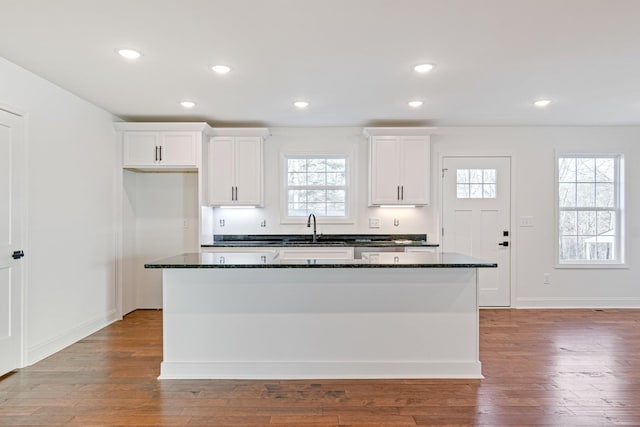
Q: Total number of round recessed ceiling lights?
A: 7